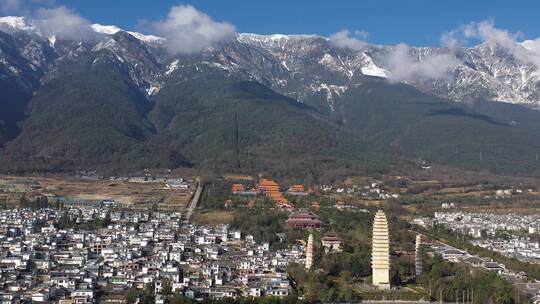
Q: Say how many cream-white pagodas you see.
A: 3